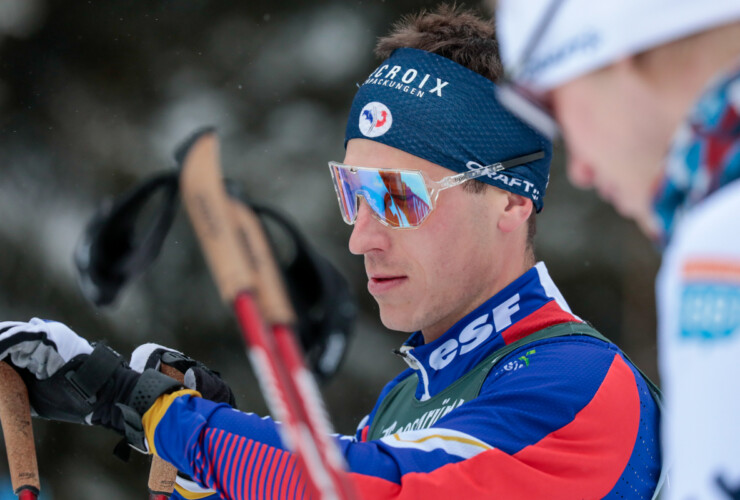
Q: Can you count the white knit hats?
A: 1